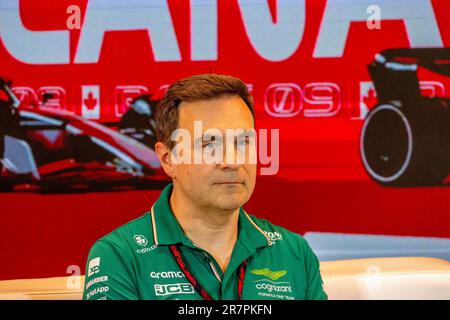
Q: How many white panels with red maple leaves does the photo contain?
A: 2